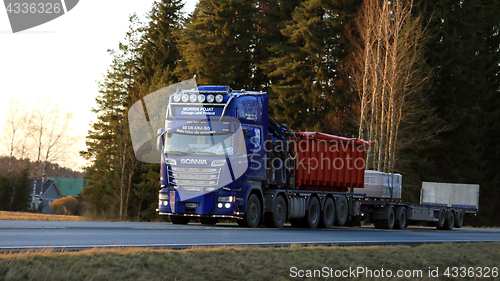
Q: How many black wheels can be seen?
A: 10